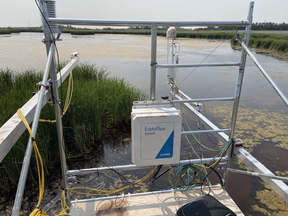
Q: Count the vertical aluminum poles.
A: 3